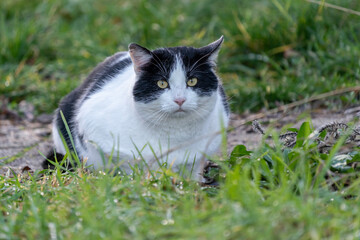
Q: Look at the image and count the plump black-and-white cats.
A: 1